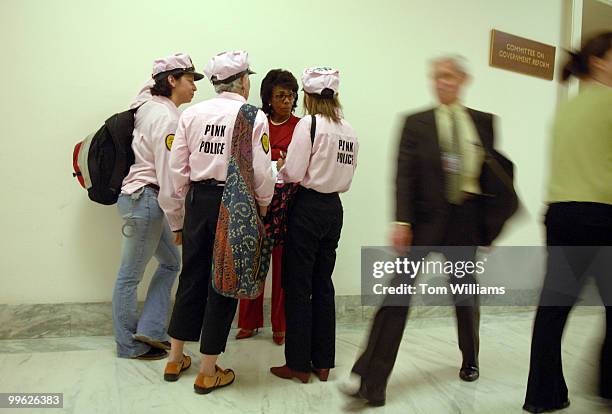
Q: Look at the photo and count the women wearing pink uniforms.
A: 3